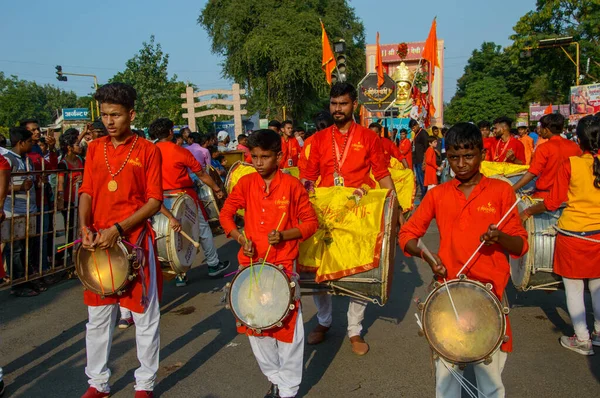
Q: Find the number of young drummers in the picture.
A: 3